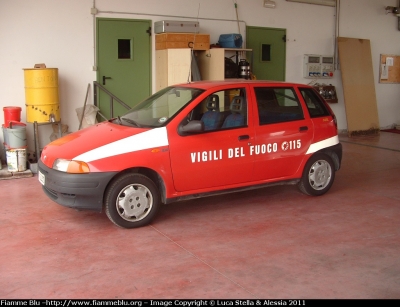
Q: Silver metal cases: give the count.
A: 1